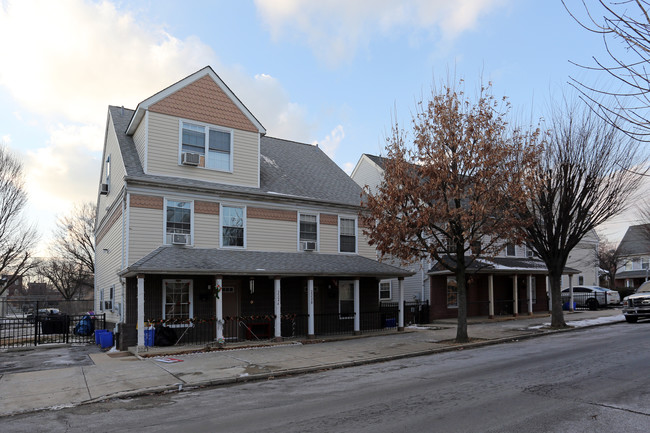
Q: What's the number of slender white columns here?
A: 11